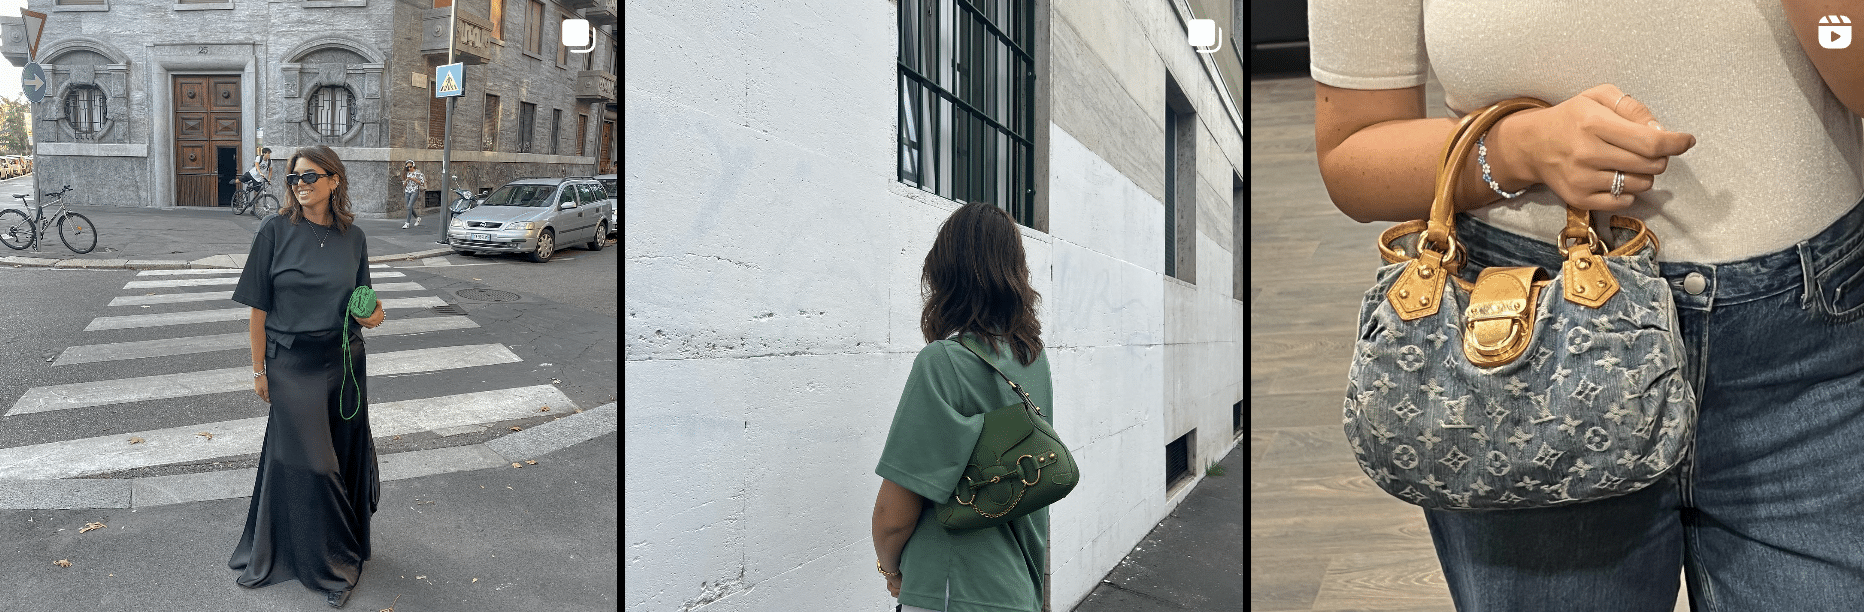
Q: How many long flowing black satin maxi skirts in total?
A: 1